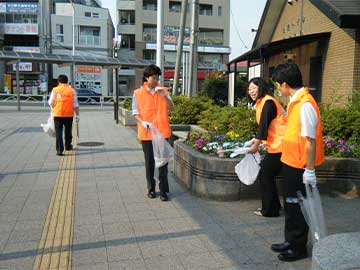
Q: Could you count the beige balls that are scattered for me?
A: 0